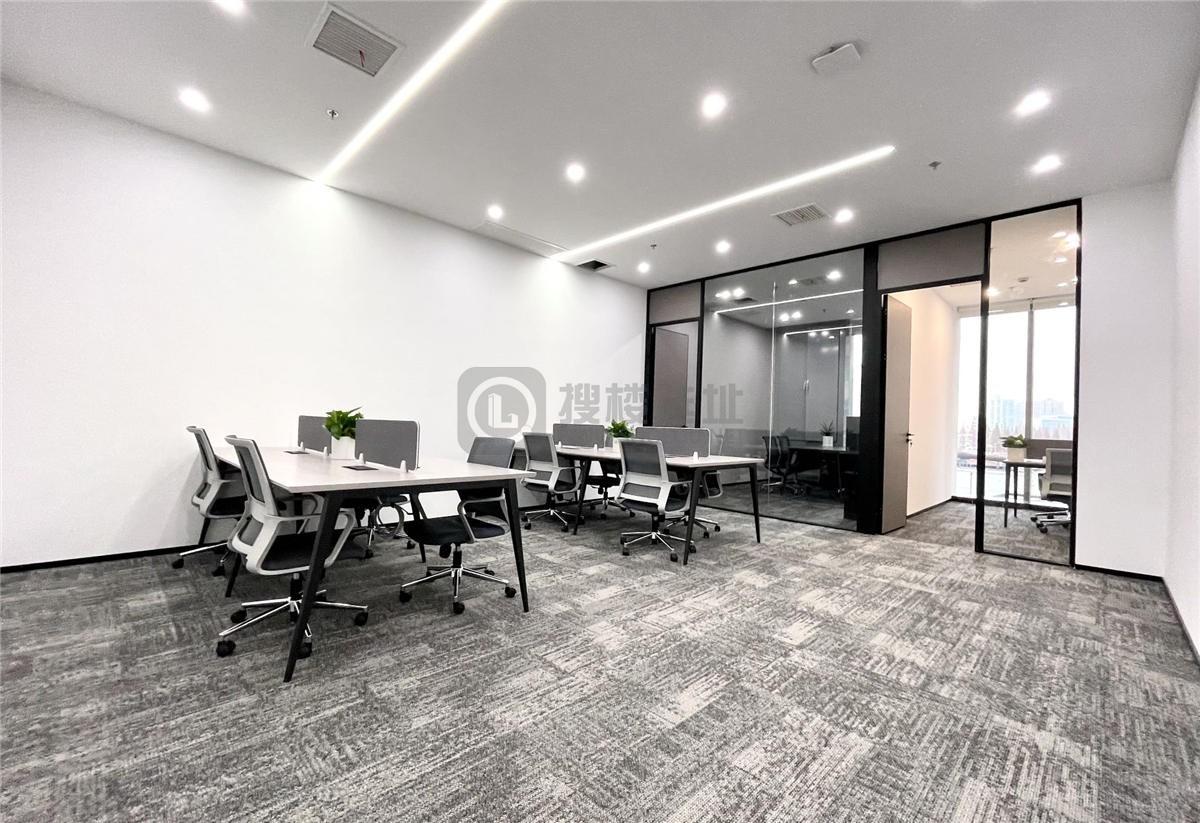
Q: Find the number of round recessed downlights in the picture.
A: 10